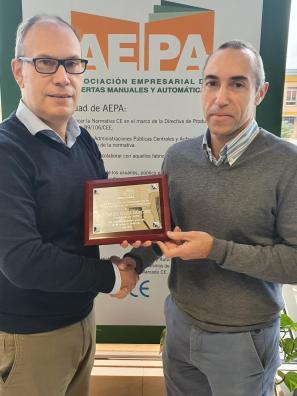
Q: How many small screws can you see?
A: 4